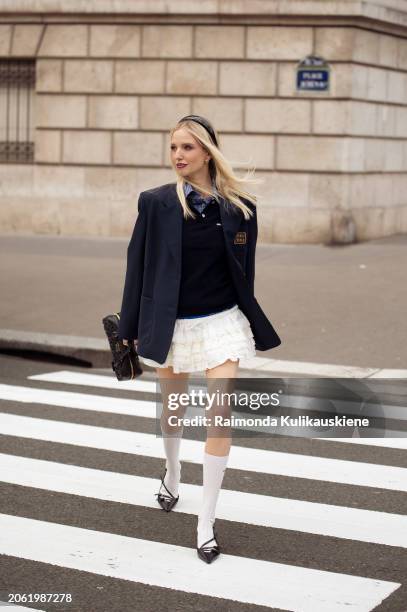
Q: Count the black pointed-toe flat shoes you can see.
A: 2